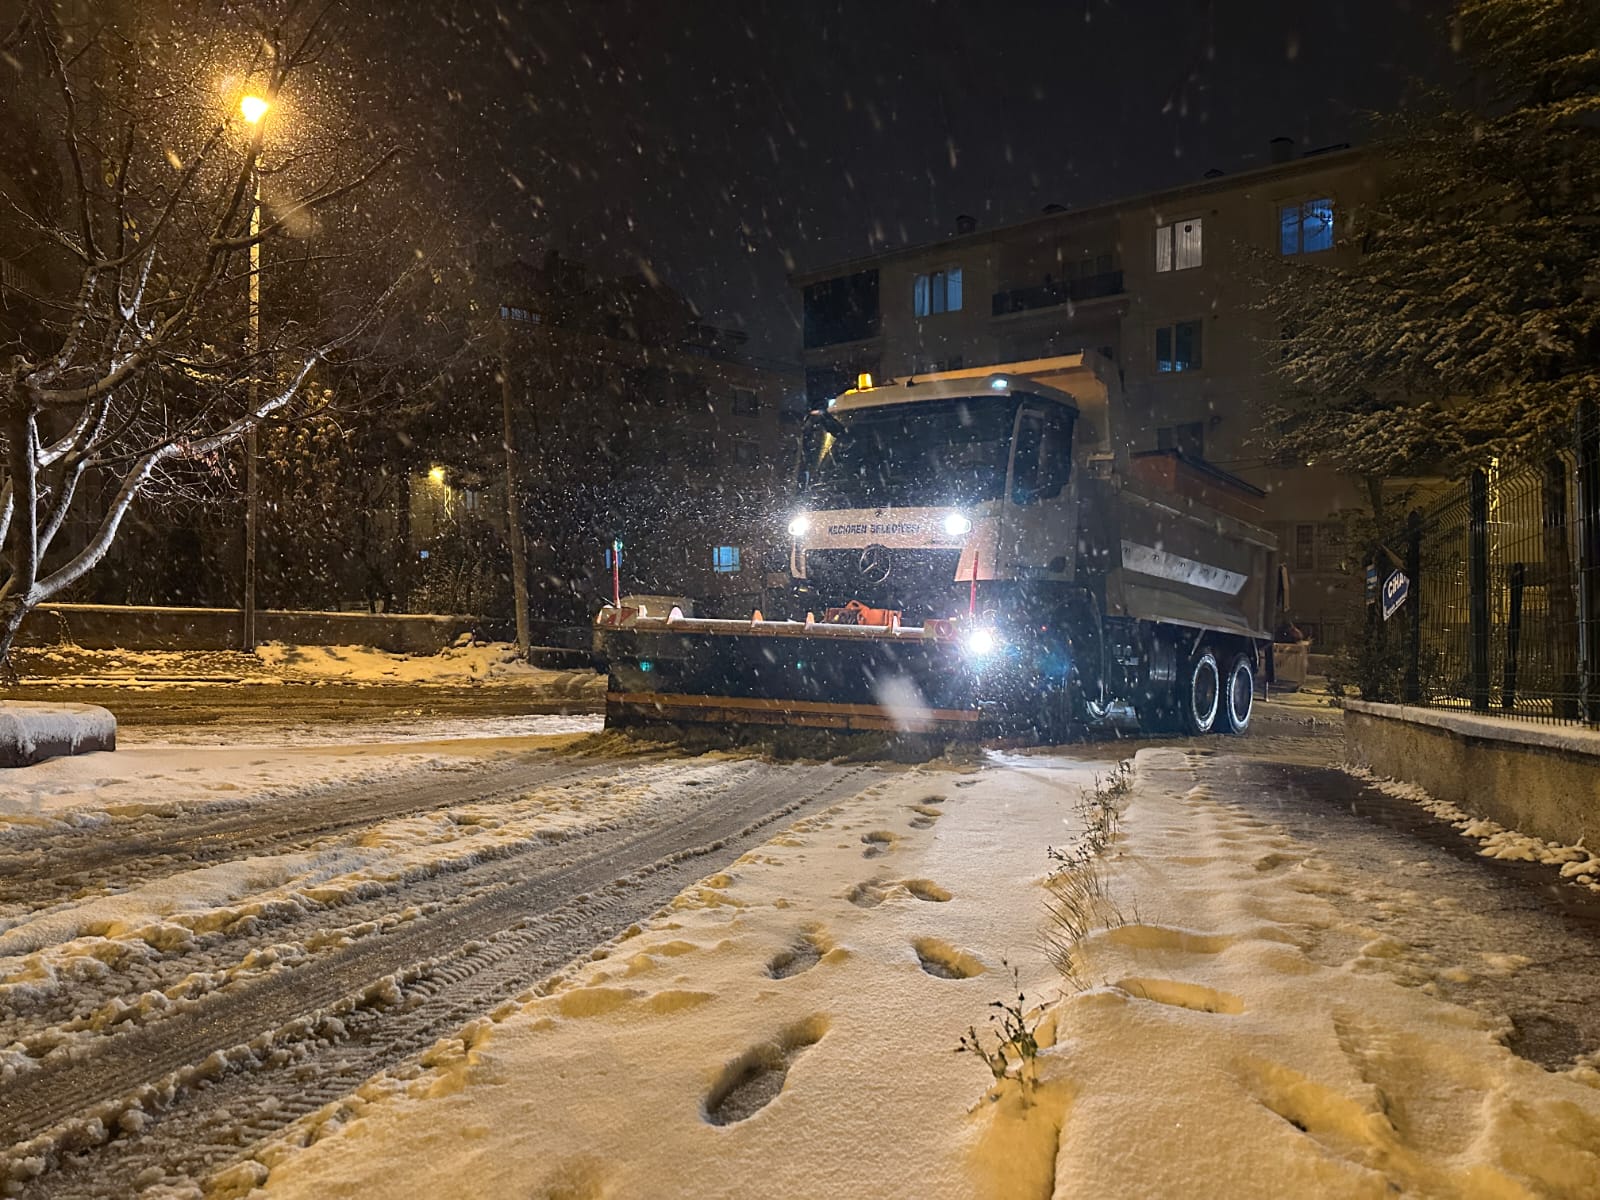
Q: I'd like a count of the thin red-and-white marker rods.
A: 2